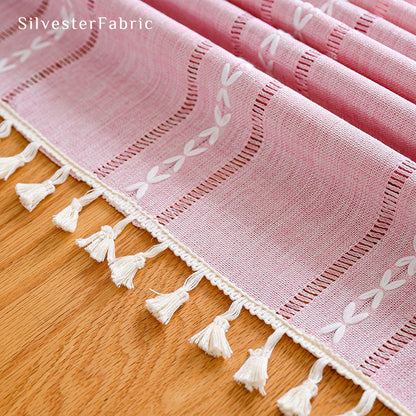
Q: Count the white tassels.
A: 11